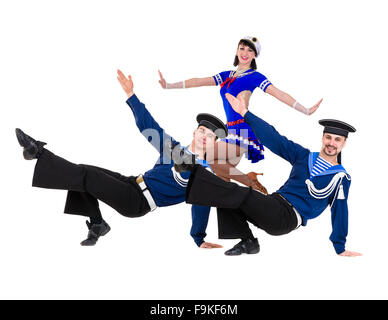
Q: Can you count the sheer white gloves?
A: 2